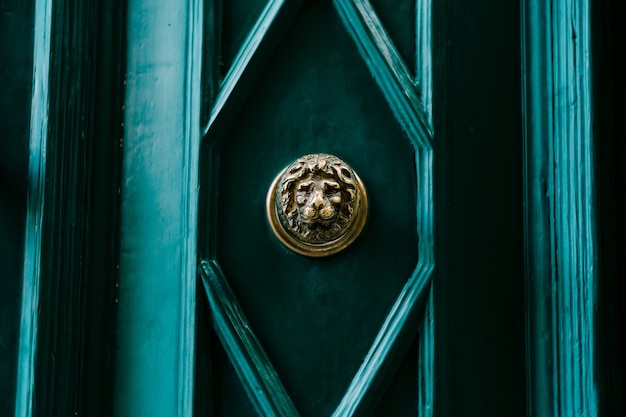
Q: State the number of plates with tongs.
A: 0